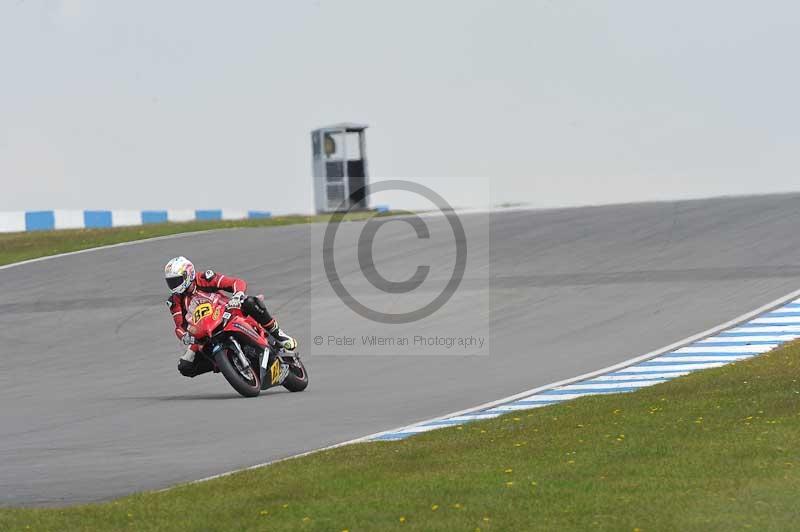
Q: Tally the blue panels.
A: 5